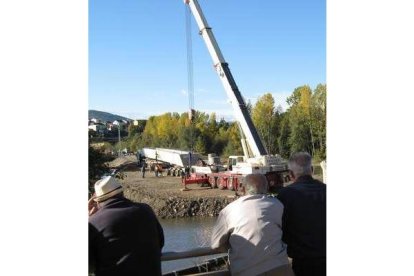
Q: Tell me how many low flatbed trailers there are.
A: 1